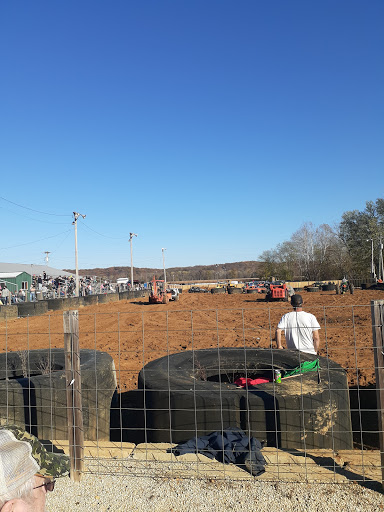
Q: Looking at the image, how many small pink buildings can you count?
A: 0